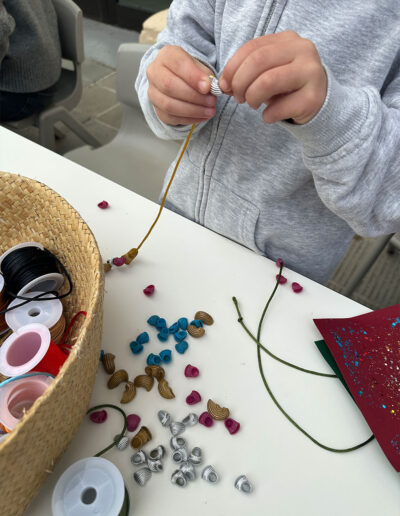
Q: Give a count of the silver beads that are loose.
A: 15